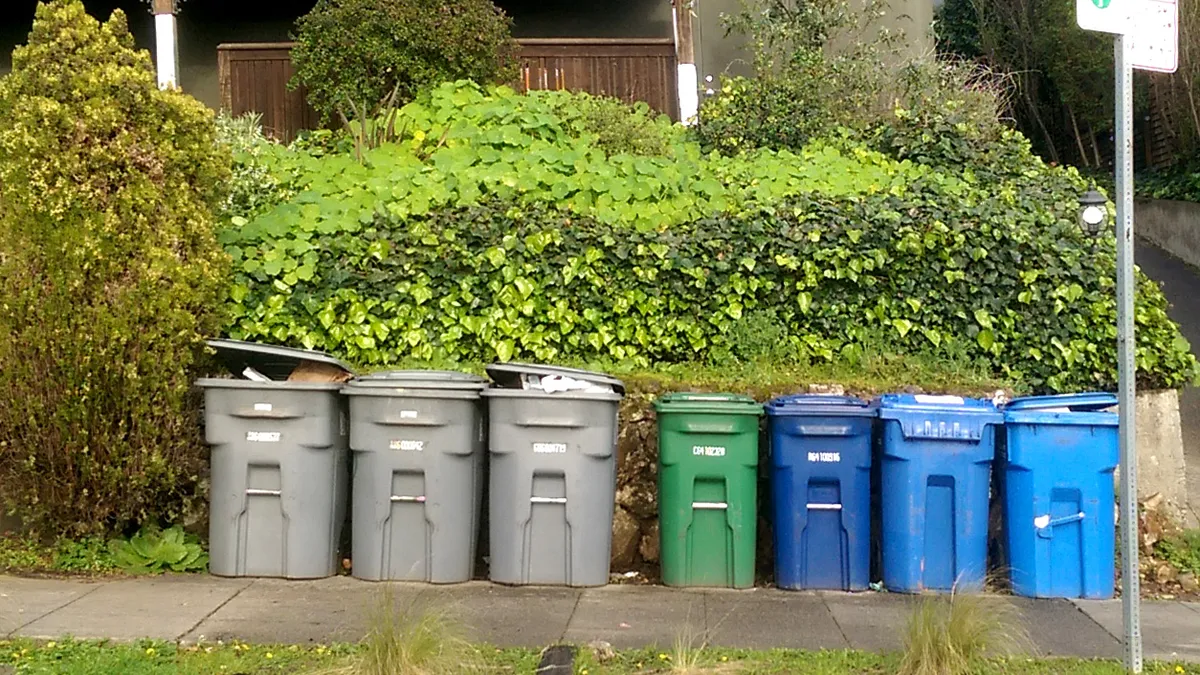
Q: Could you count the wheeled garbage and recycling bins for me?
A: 7